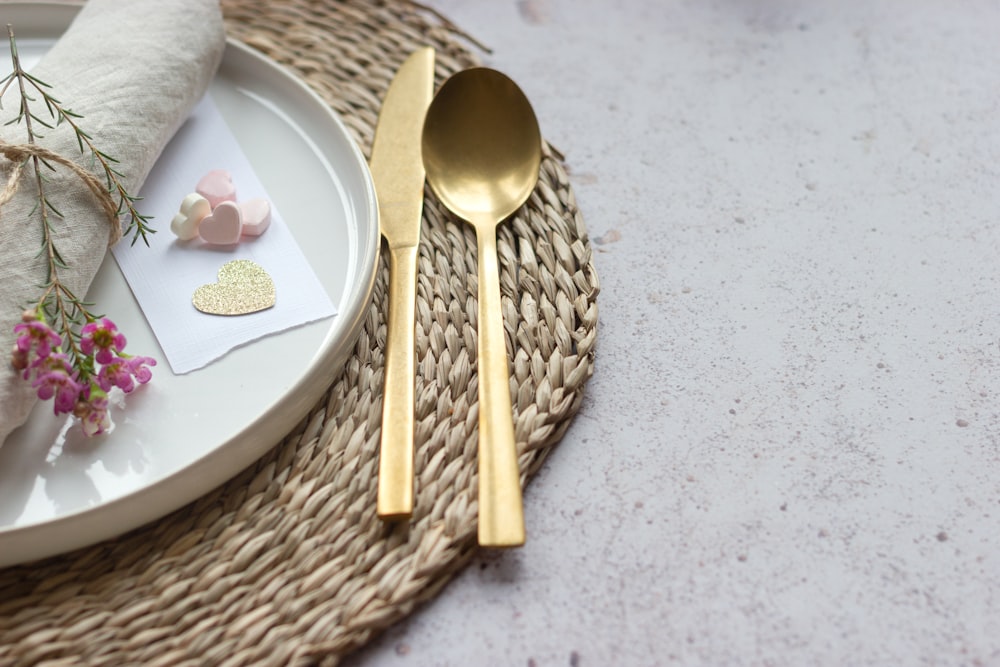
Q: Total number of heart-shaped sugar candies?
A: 4